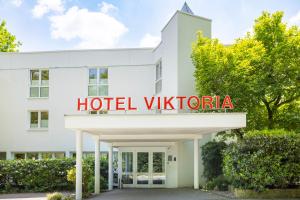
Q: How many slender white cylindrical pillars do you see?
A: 4